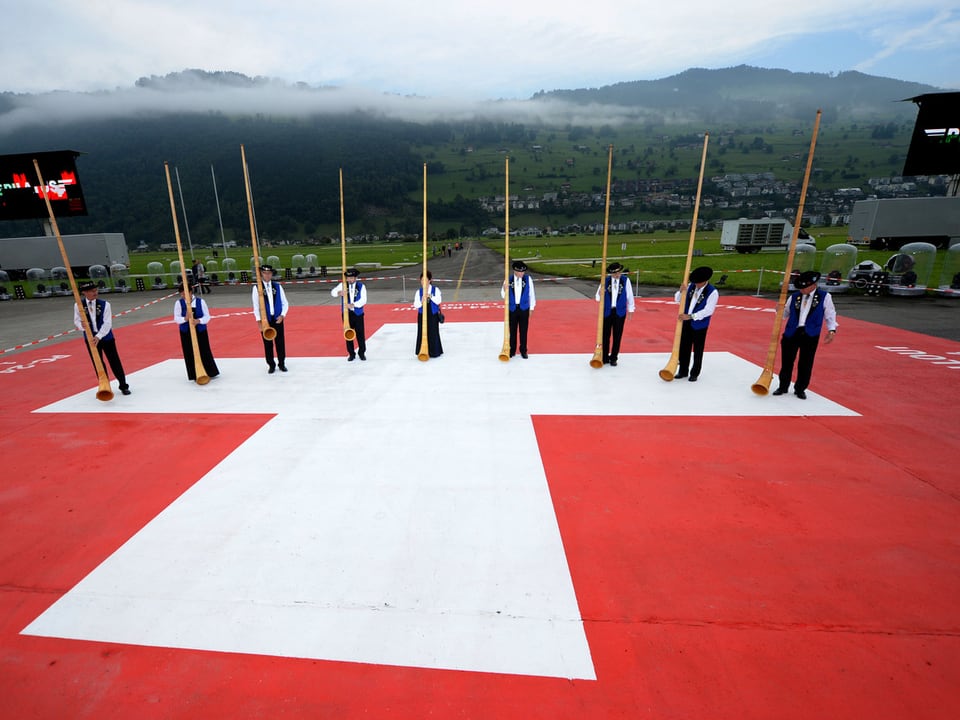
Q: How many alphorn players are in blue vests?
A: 9